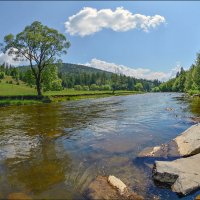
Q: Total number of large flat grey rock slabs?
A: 2